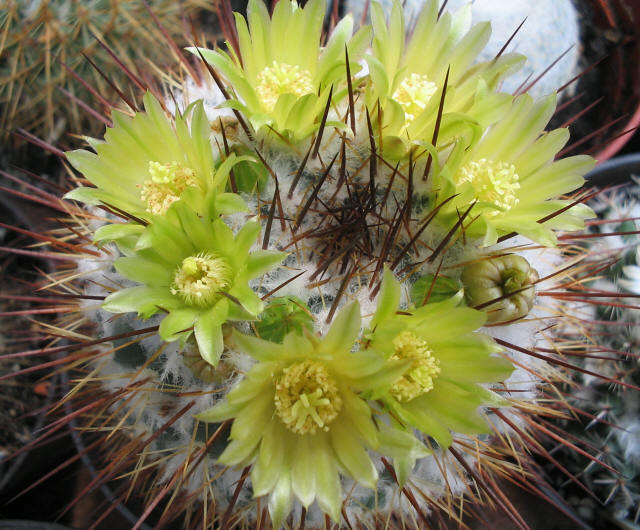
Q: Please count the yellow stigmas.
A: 7